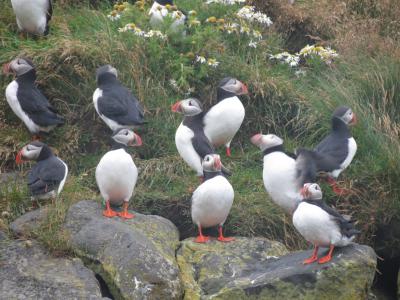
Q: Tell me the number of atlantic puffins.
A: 12